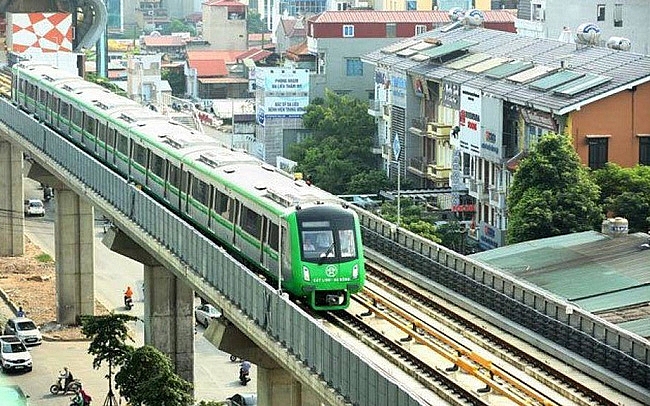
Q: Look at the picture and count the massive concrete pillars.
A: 4